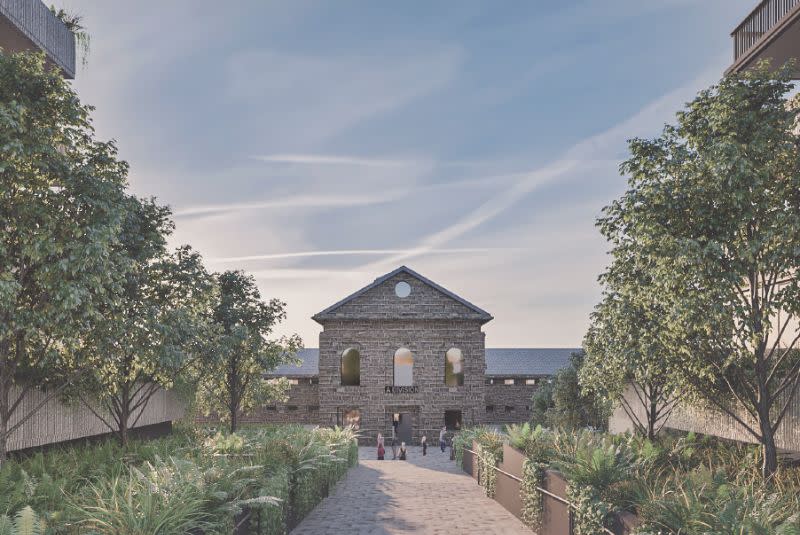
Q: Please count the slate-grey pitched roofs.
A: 3